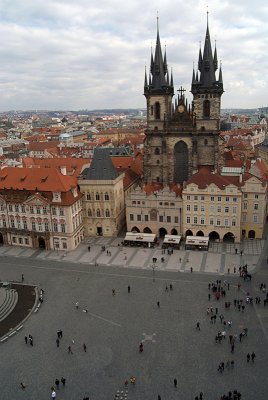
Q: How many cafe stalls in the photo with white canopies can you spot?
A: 3